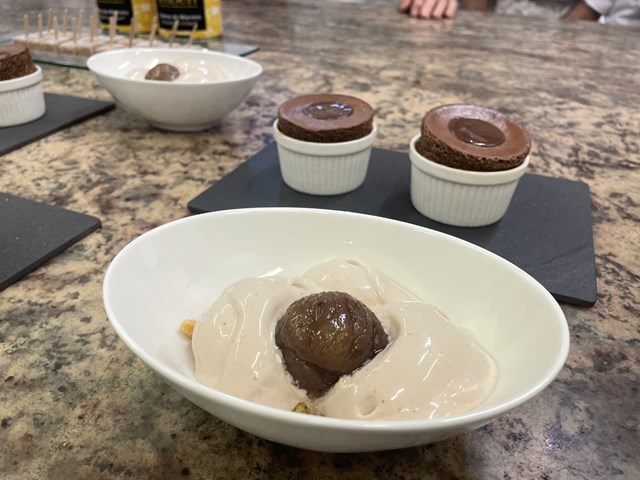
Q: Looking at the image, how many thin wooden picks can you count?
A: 15